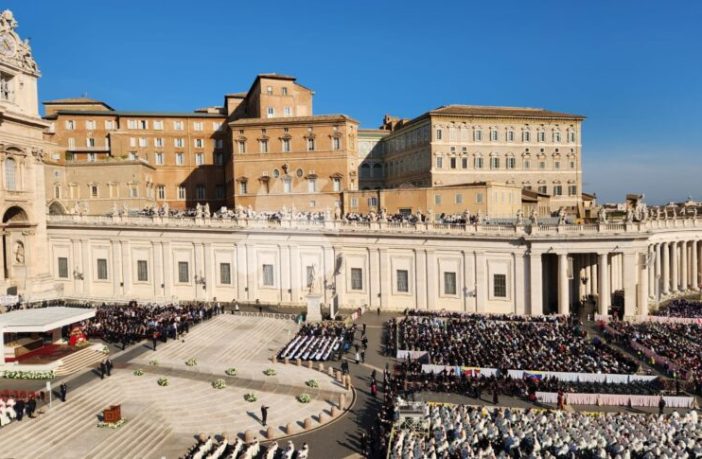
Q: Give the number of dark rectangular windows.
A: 11